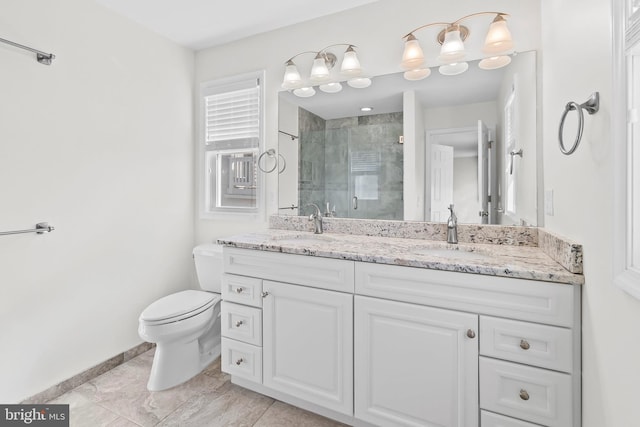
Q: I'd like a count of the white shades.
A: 6